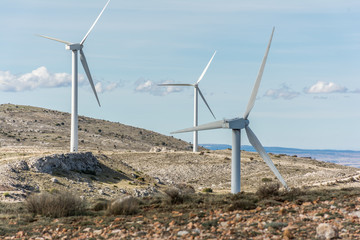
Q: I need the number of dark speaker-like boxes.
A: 0